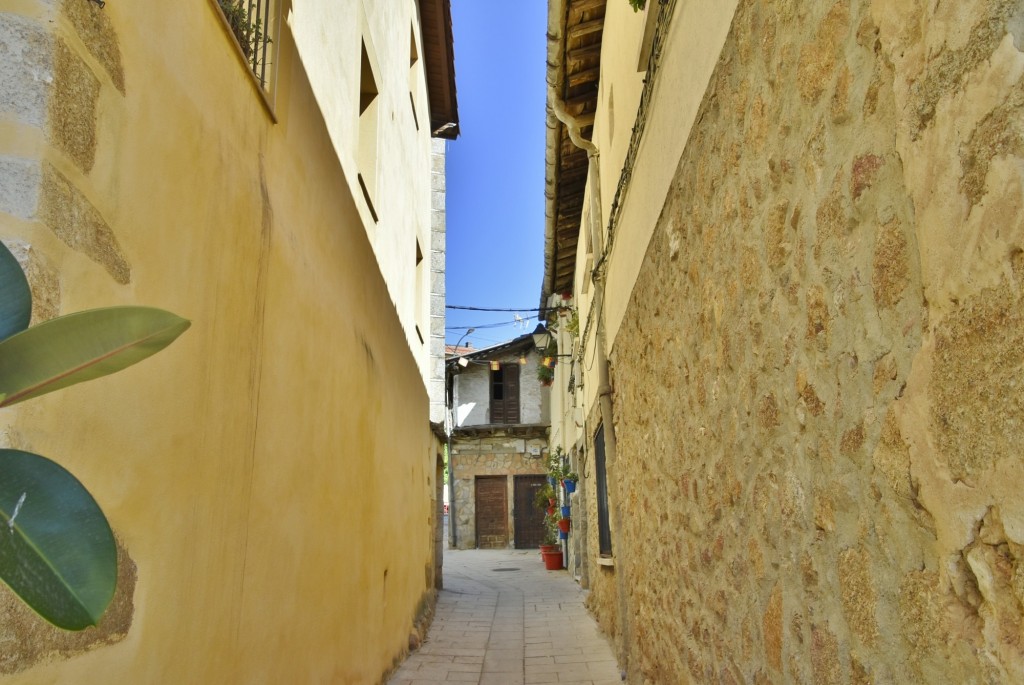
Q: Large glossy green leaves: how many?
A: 3